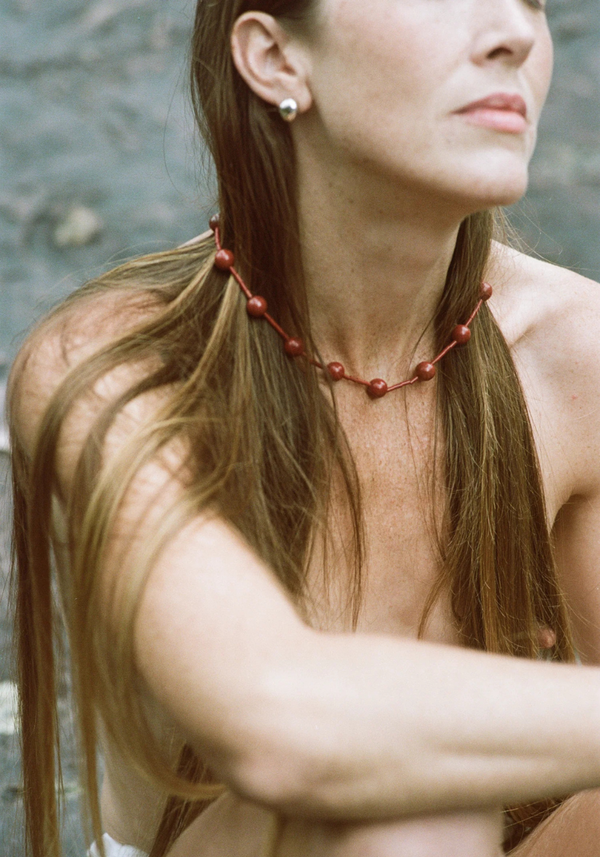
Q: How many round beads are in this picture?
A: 9